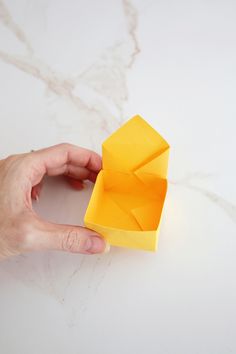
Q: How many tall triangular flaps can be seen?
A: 1